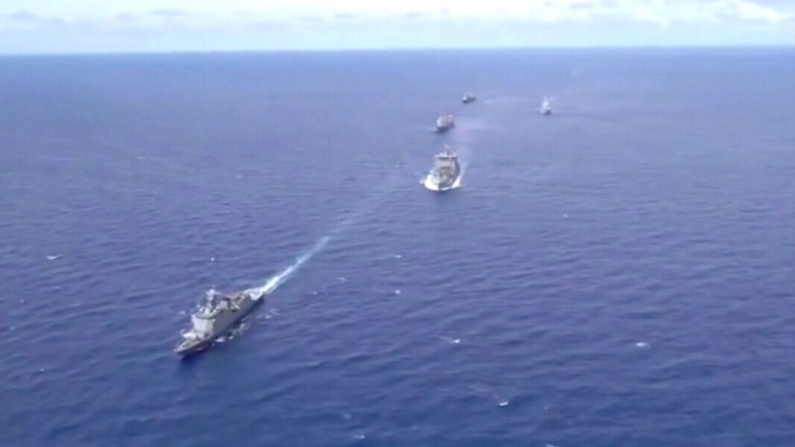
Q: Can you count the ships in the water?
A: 5